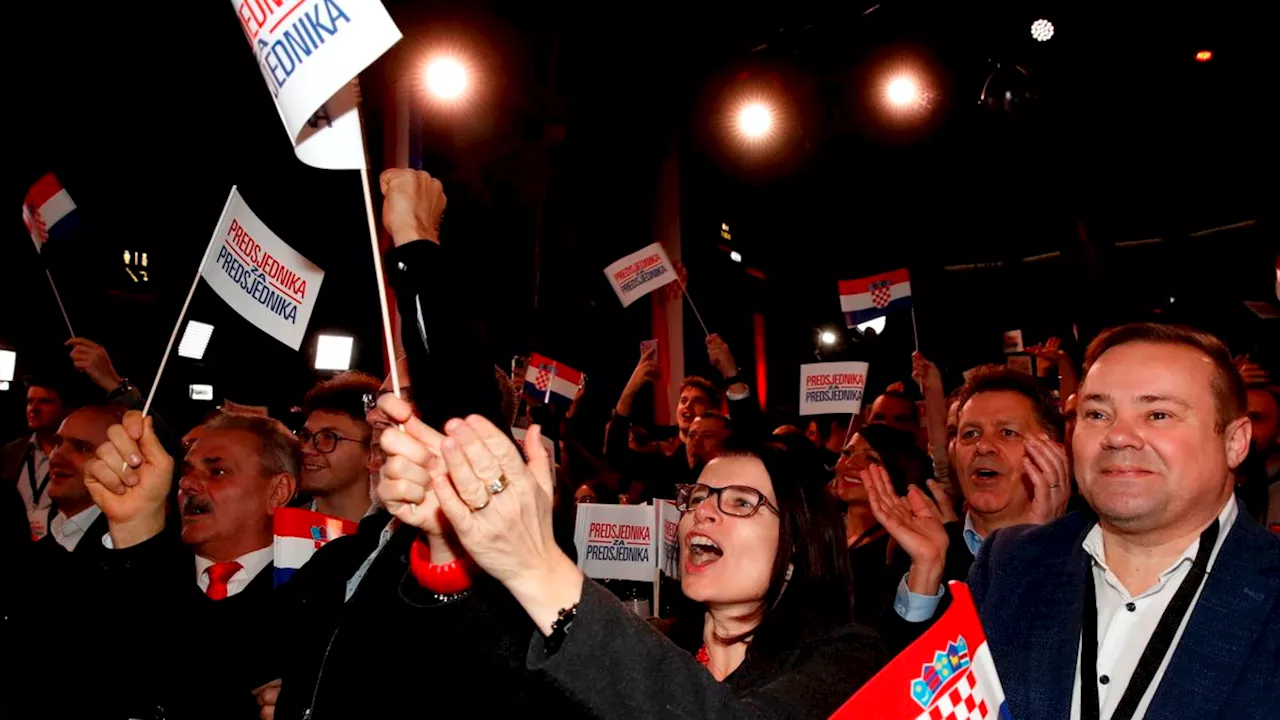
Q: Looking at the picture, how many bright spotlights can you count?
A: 3